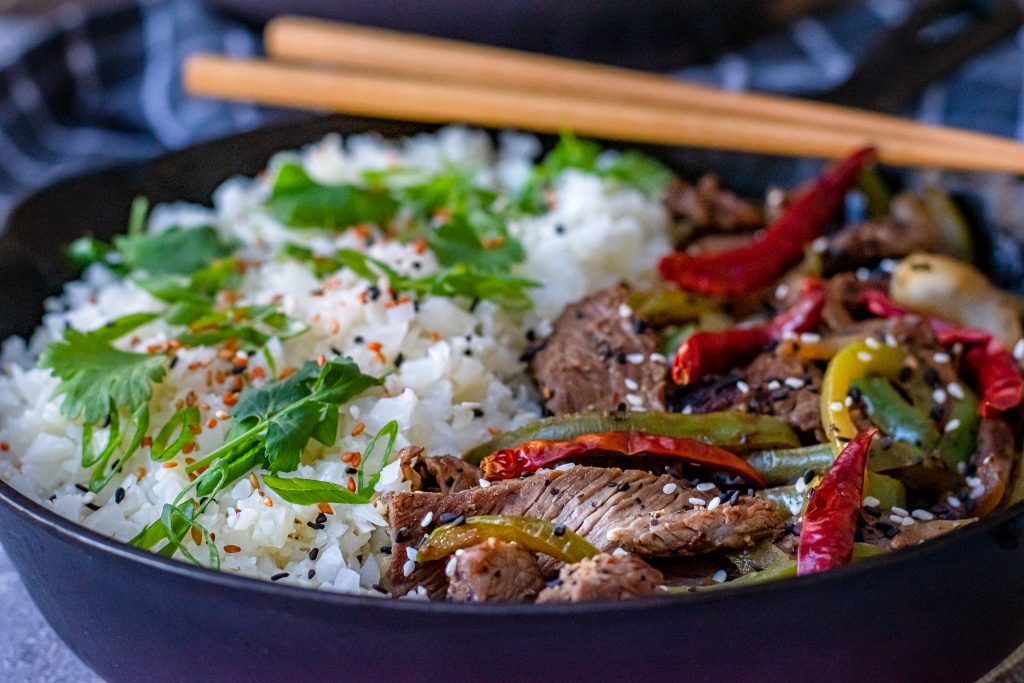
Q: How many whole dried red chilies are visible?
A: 5